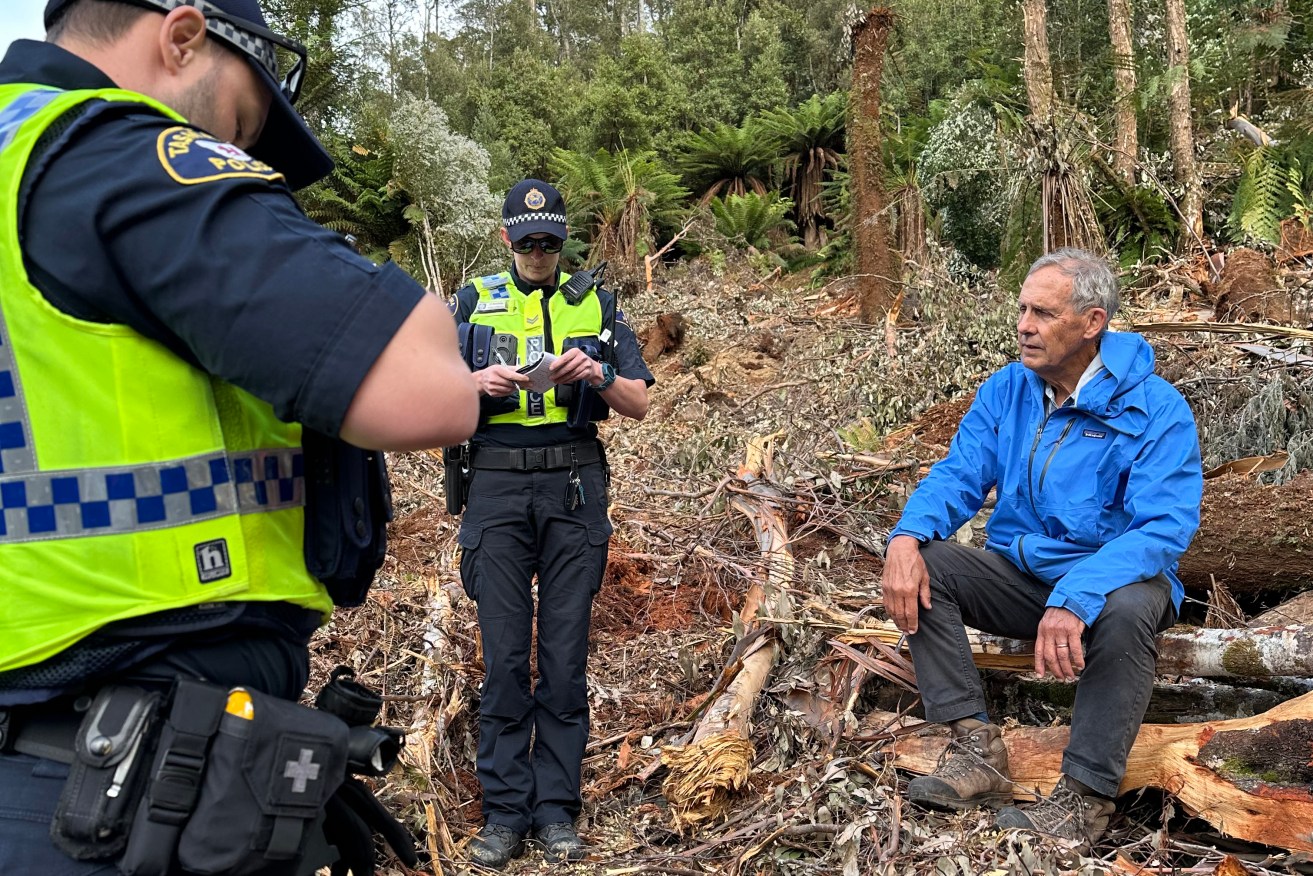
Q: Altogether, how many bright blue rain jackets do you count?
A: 1